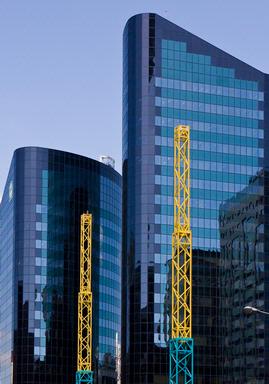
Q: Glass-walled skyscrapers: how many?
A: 2